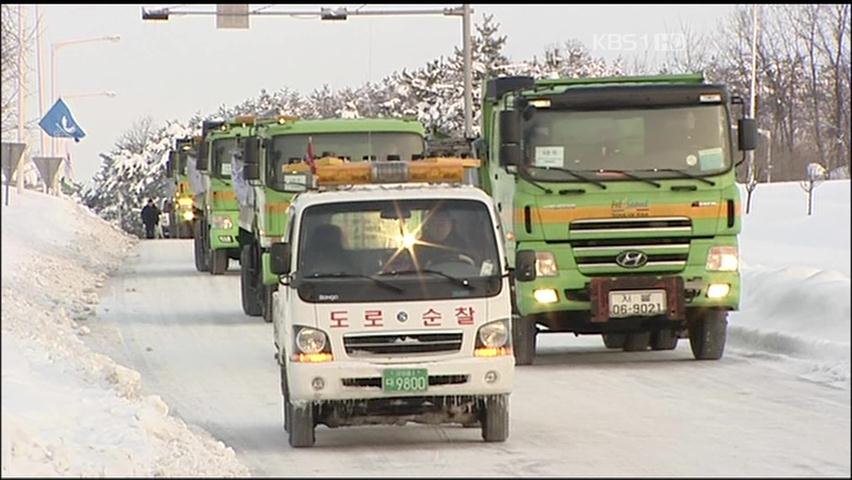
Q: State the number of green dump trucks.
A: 4